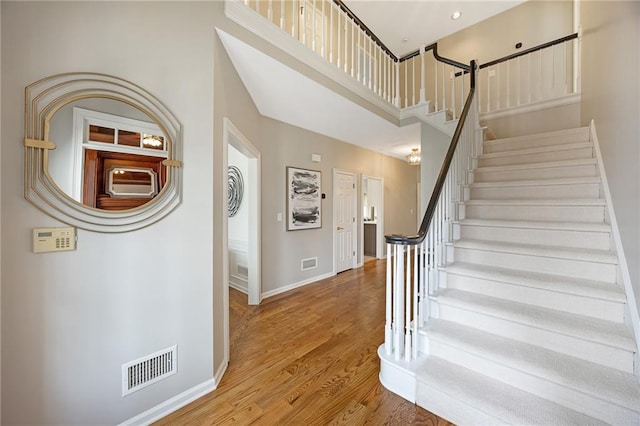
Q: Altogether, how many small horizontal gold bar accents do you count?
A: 2